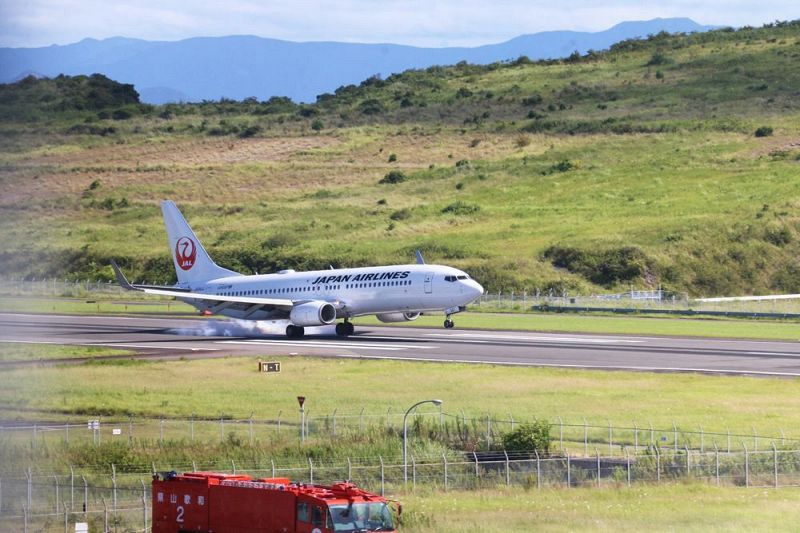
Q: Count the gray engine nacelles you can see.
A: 2